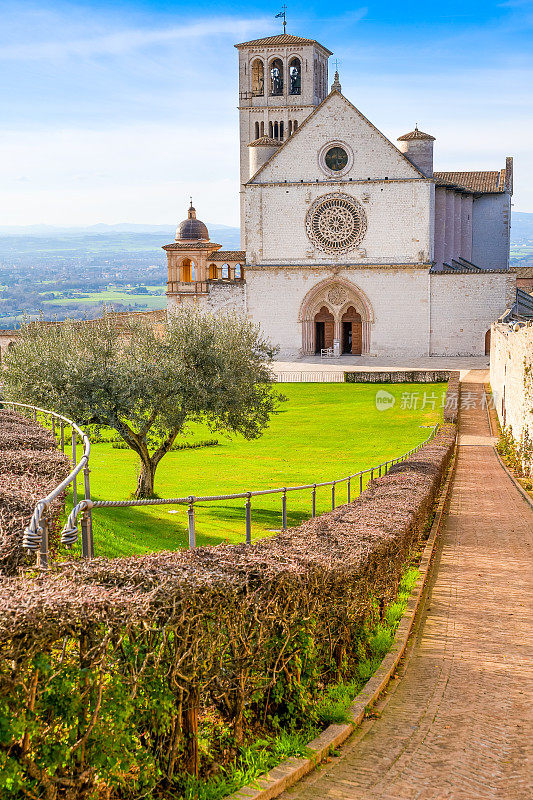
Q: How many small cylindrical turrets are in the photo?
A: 2